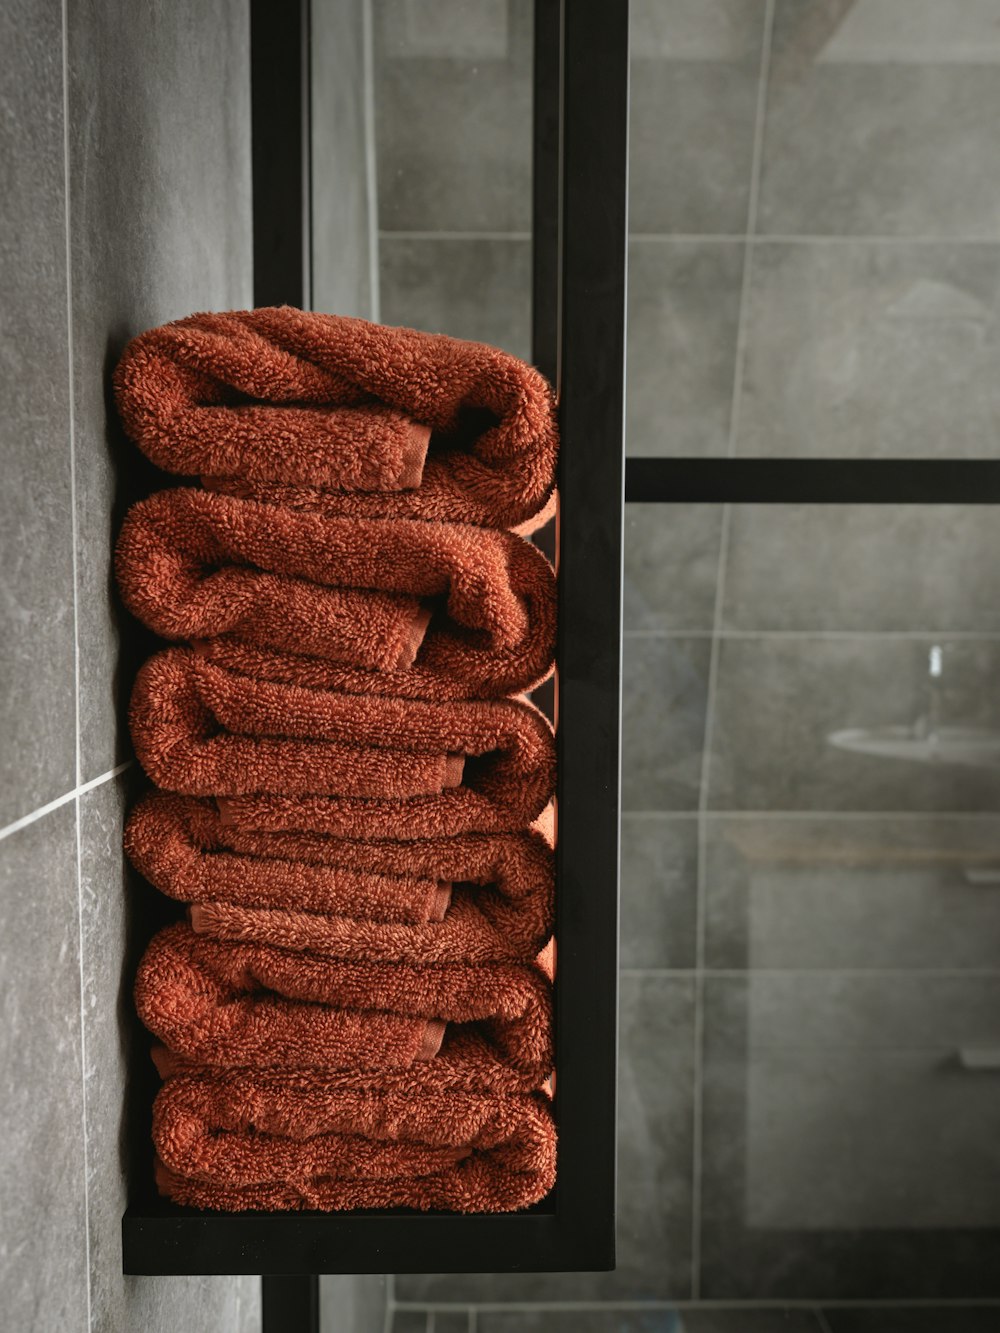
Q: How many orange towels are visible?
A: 6